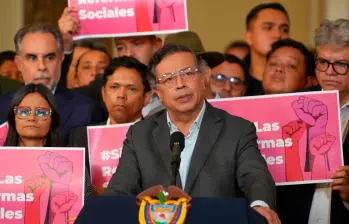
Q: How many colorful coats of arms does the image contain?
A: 1